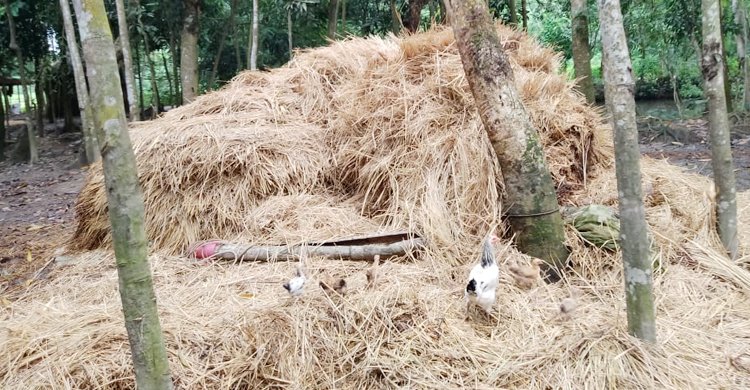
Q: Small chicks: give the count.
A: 5